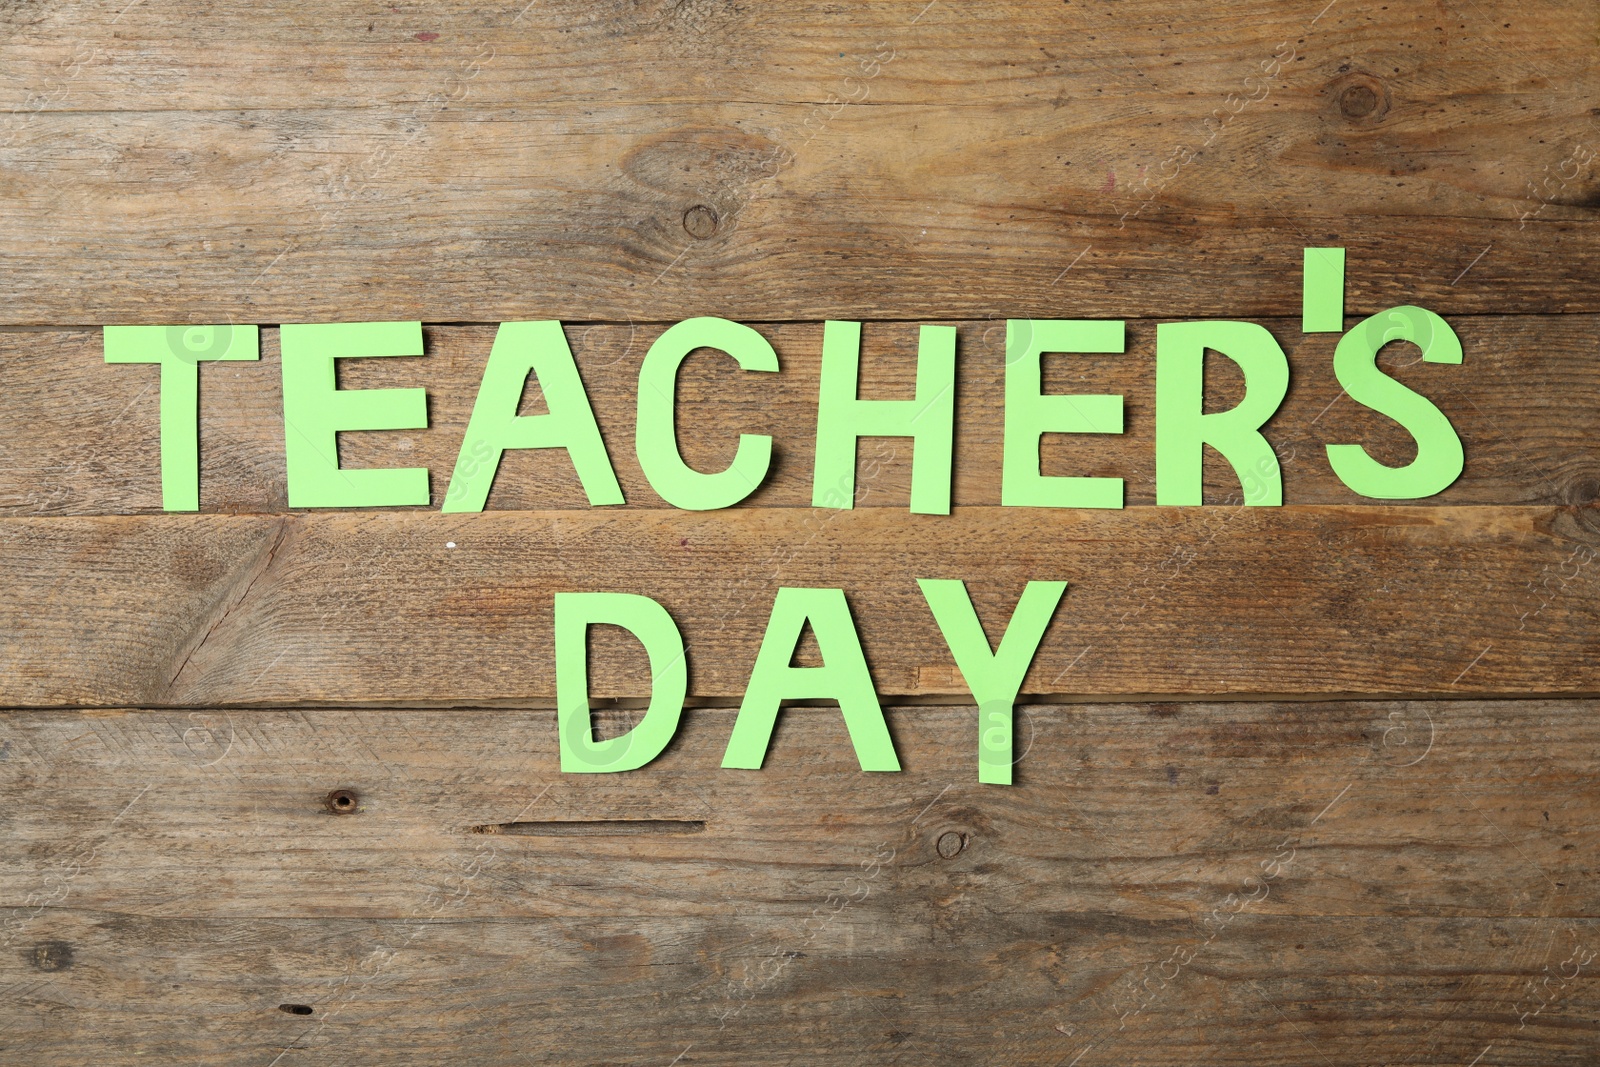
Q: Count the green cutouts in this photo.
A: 12